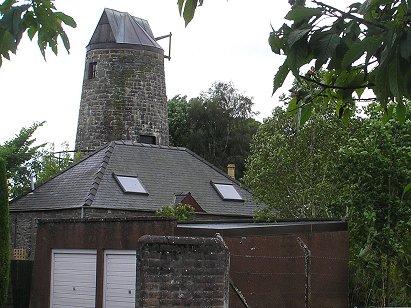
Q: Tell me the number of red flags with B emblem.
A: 0